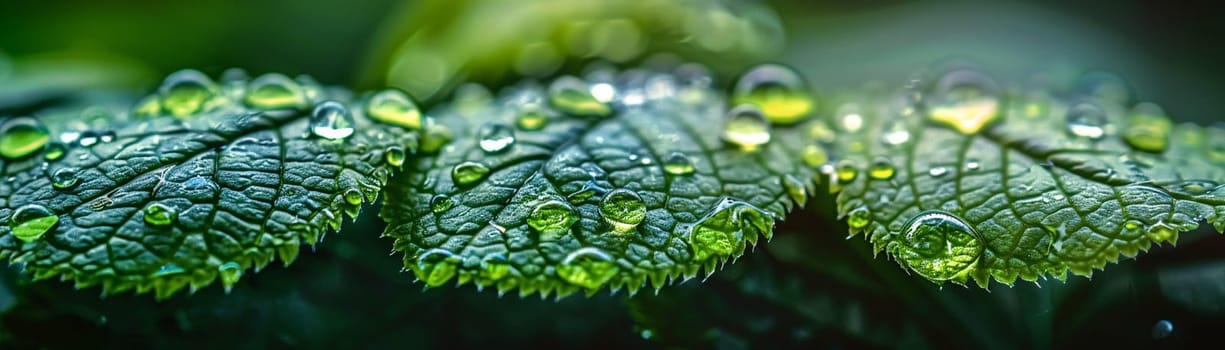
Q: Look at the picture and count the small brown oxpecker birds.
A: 0